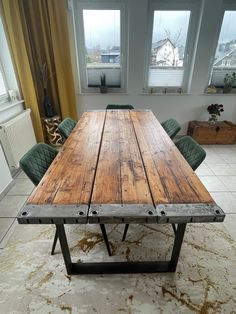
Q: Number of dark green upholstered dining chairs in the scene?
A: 5